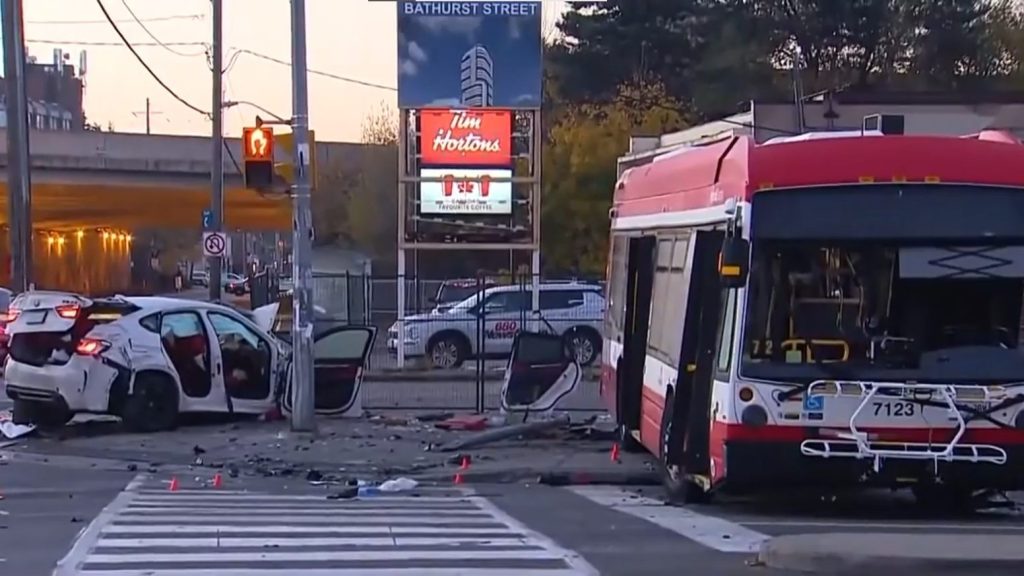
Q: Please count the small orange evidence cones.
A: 5